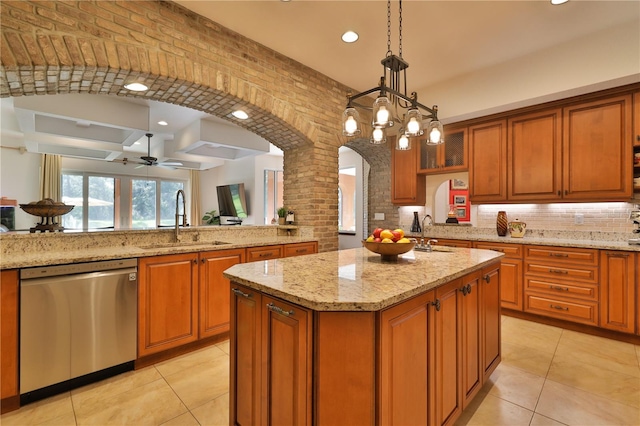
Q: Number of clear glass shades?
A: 6